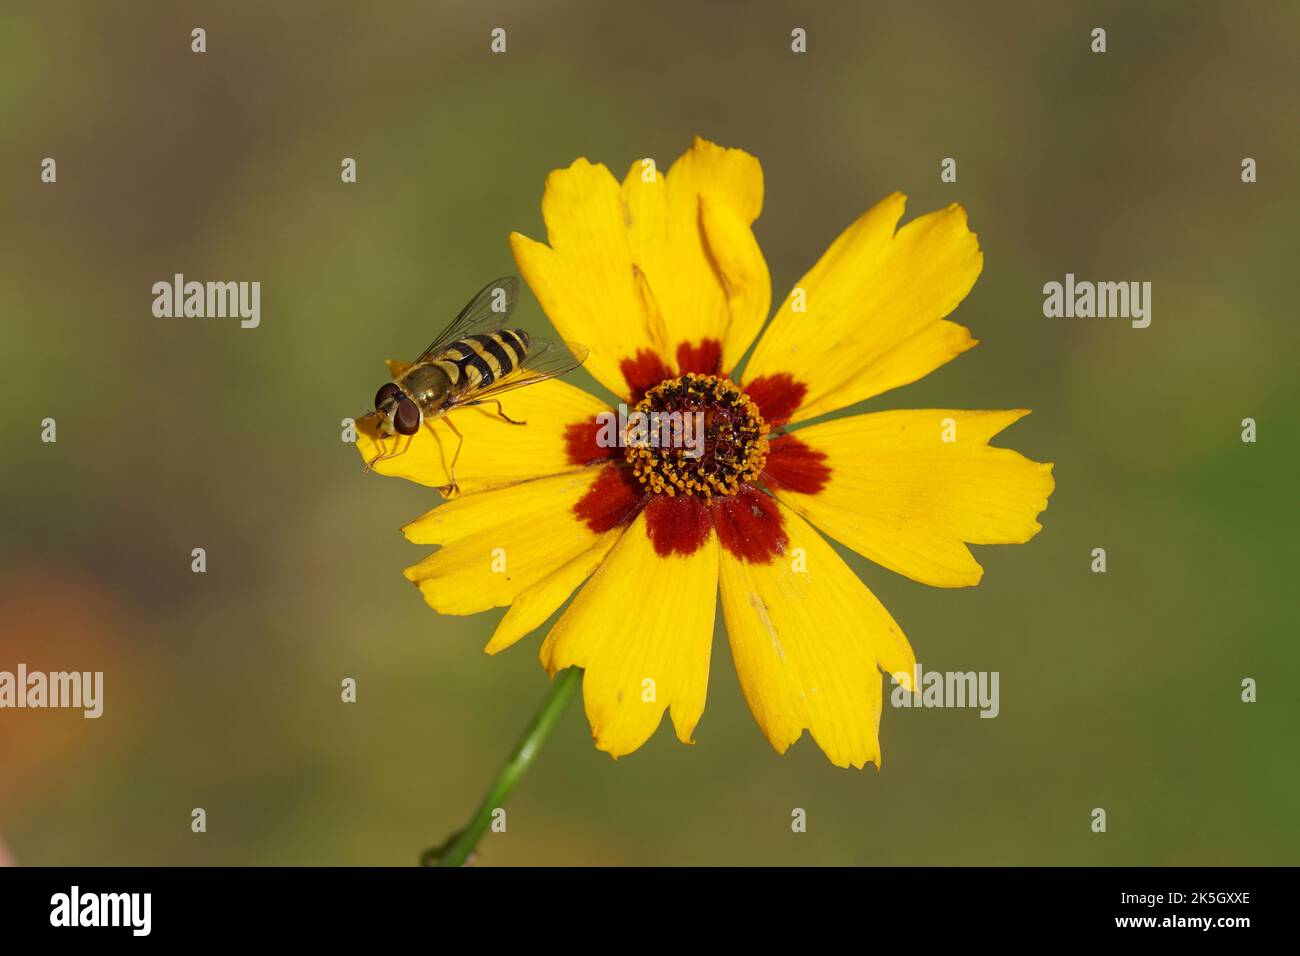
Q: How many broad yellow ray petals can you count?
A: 8